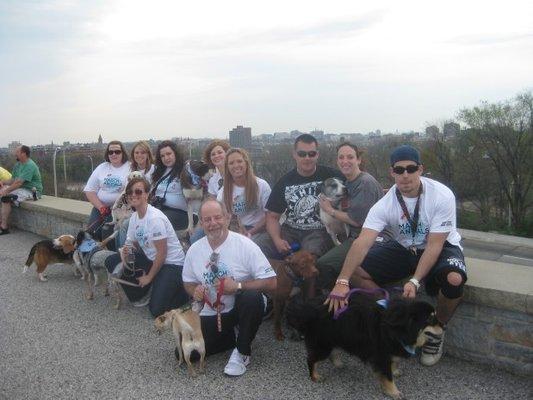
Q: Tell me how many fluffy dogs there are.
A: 1